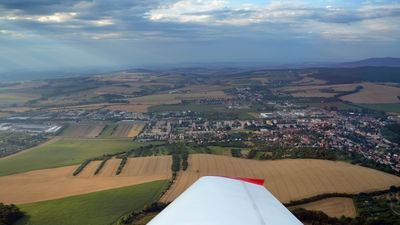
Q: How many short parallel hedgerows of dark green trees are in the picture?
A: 3